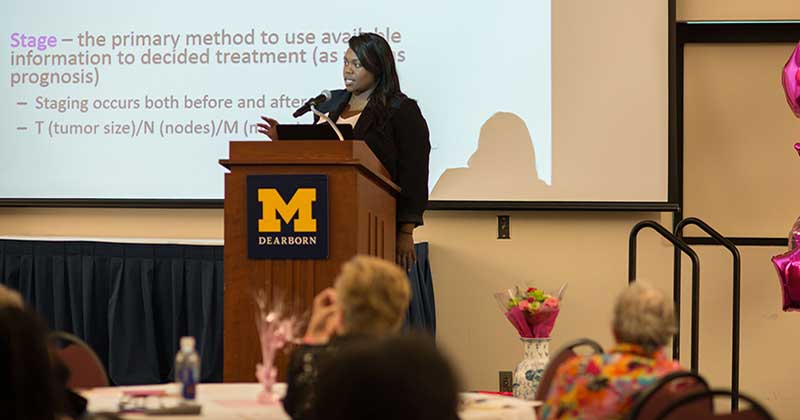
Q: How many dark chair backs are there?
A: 4